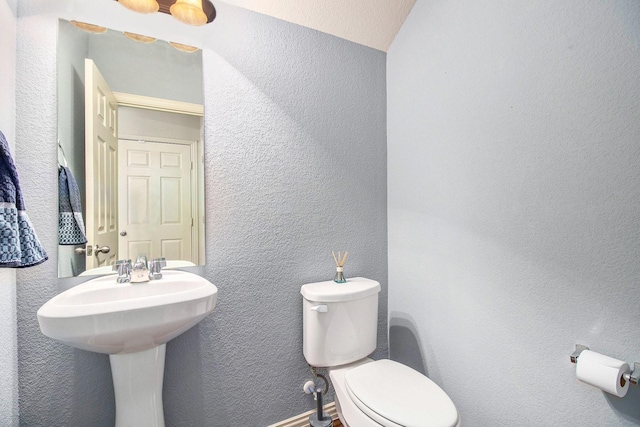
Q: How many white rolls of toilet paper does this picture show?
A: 1